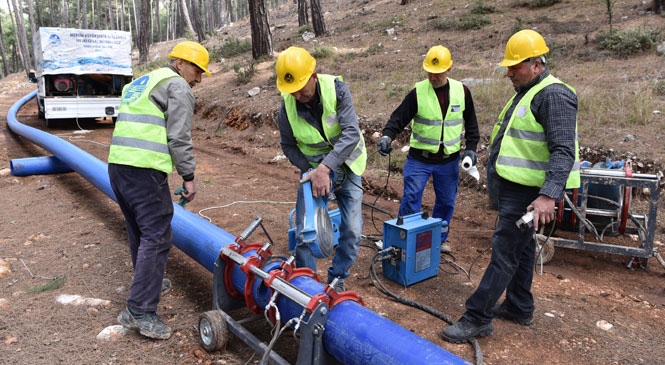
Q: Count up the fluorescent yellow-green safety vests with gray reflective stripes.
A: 4